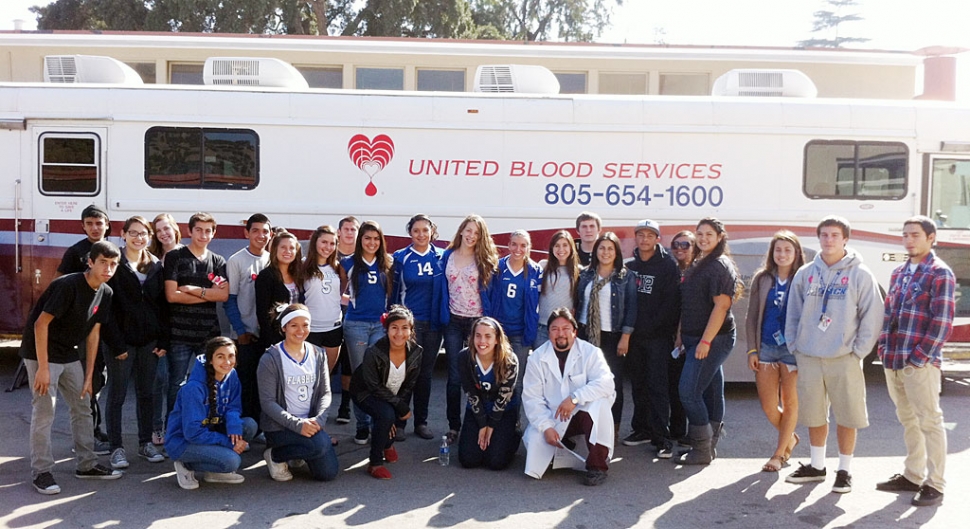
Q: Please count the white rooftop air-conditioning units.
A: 4